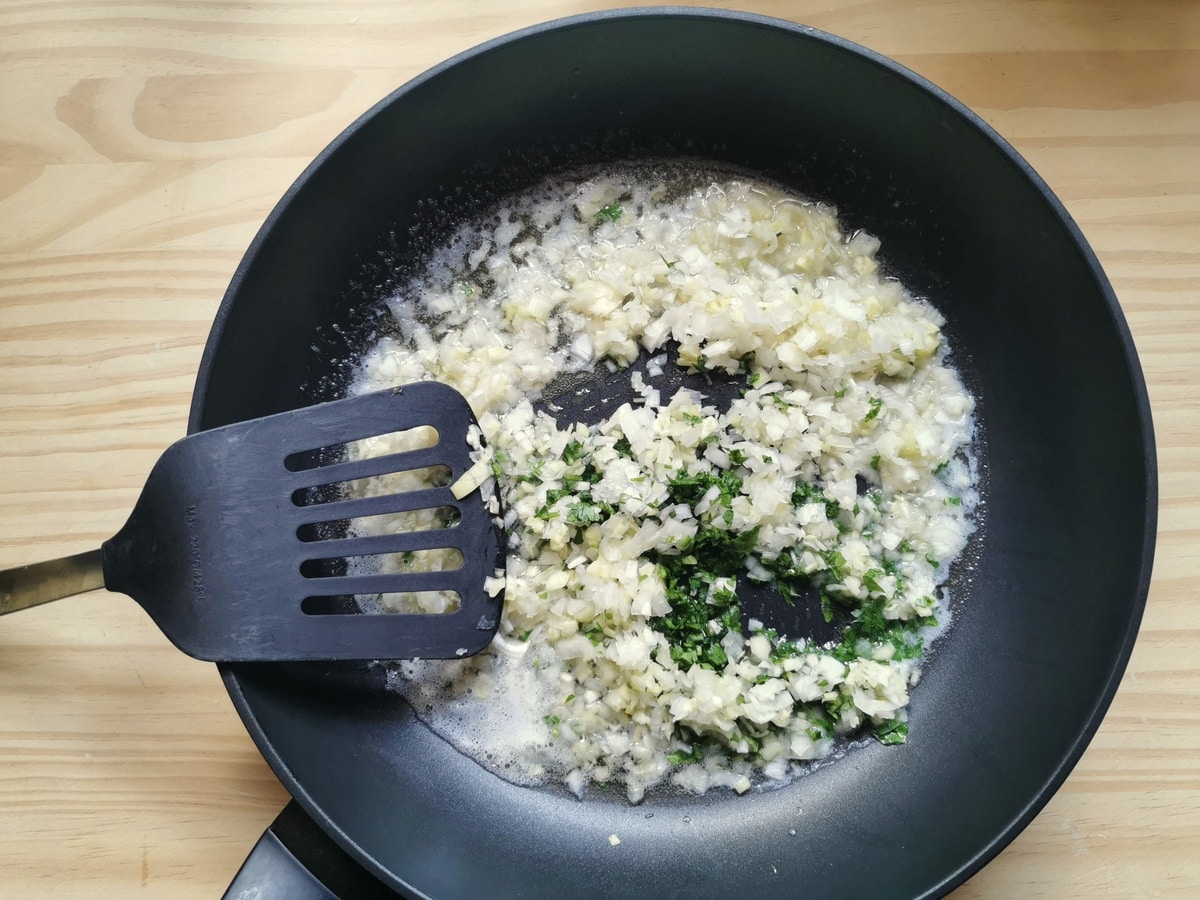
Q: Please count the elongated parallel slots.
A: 5